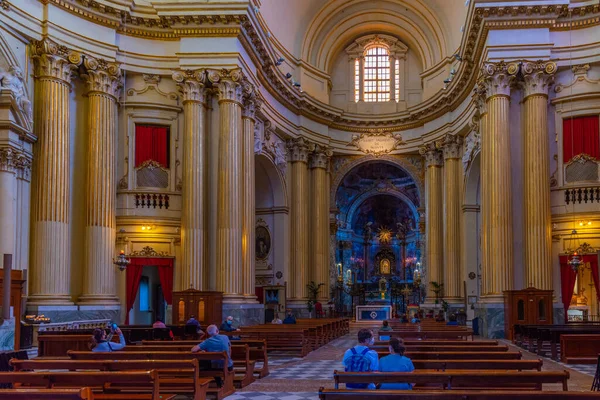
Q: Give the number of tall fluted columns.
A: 12